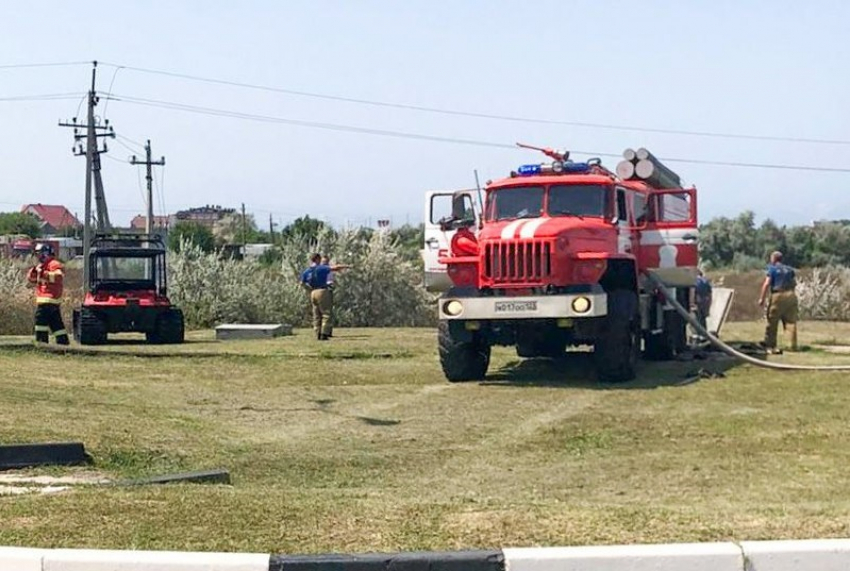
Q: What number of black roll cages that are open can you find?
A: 1